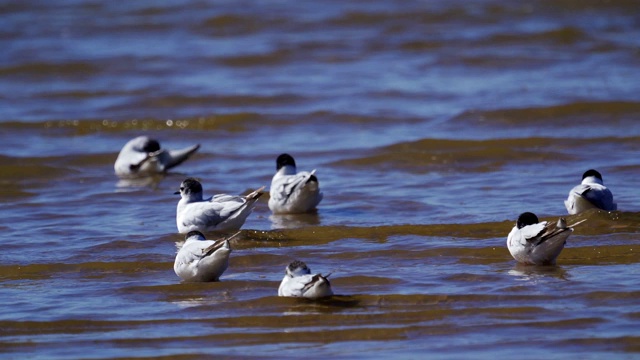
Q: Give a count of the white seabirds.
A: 7